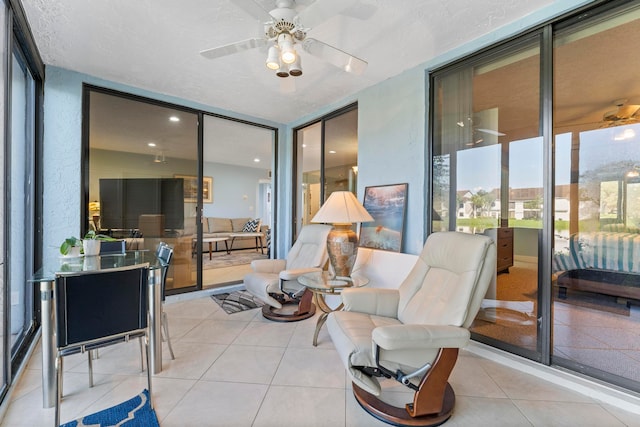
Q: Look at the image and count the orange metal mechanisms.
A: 0